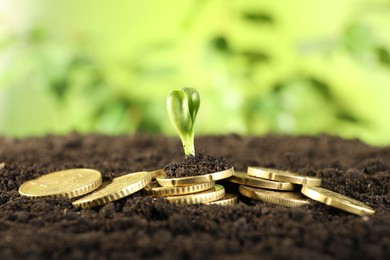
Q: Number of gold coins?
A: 11